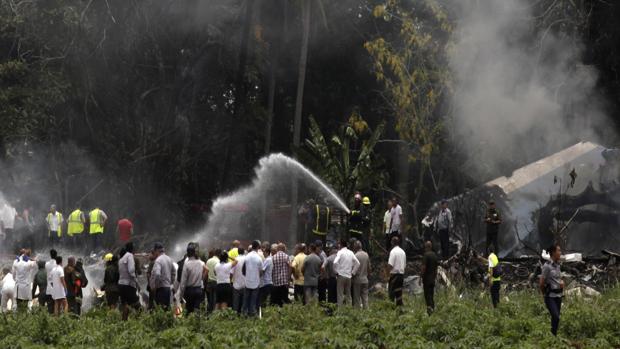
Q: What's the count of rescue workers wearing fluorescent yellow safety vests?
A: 5